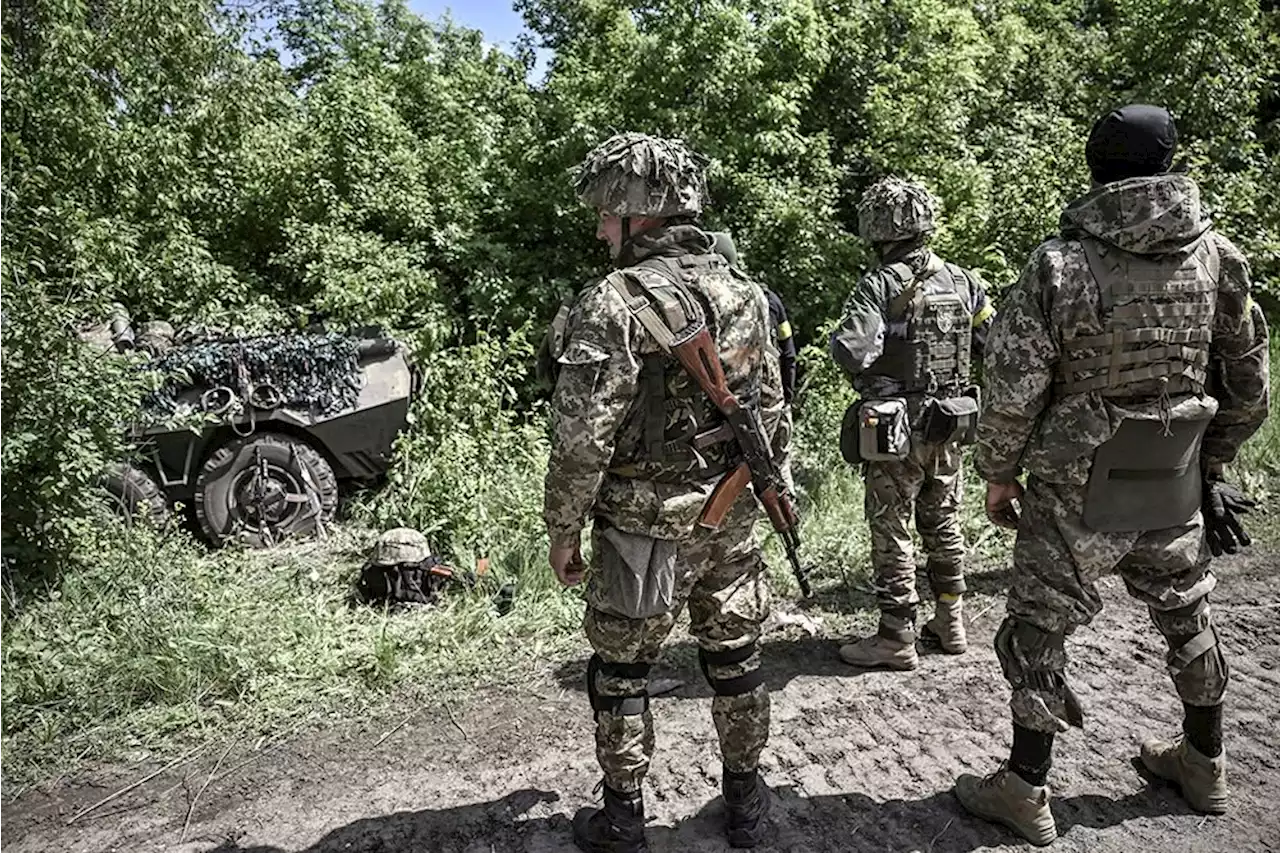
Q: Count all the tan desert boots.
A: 4